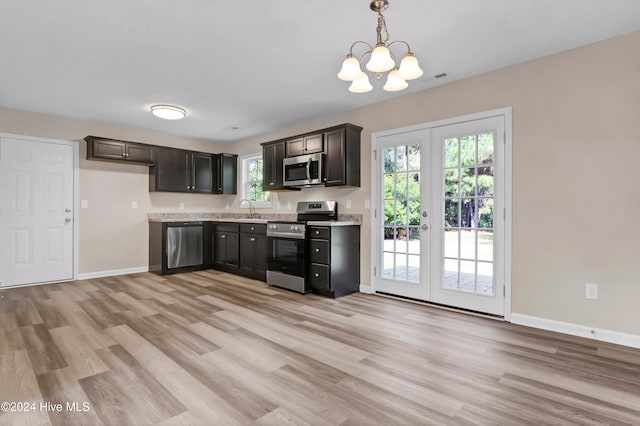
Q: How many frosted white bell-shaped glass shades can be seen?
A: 5